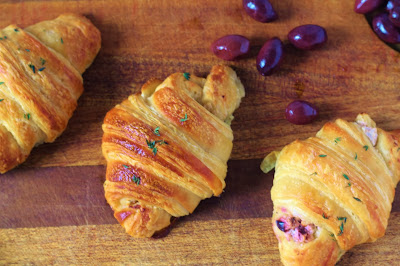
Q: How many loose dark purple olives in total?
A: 5